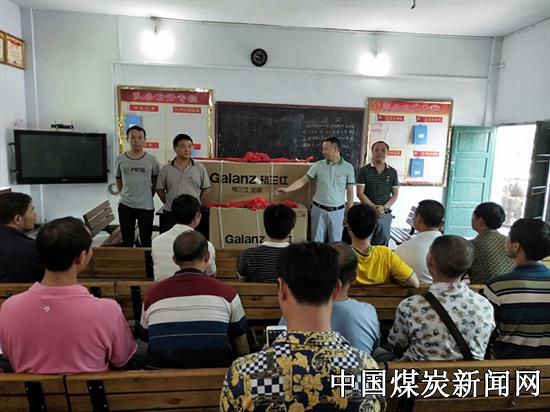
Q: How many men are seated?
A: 12